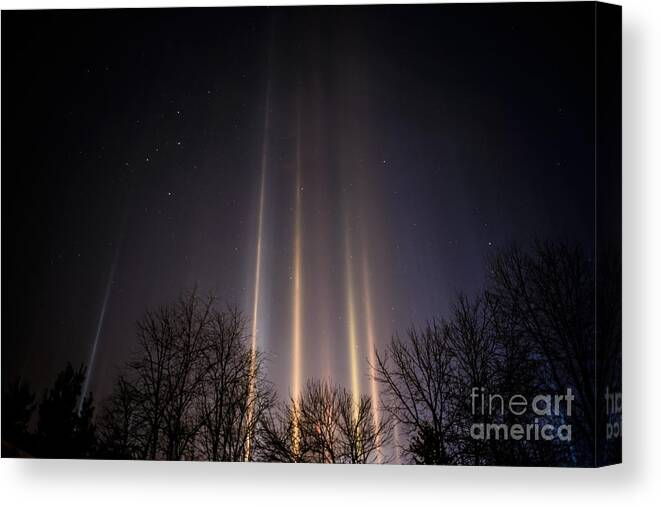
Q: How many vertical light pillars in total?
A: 5